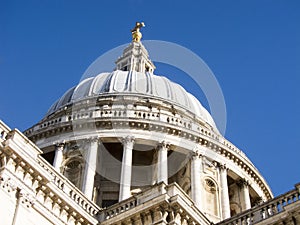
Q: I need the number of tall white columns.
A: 7